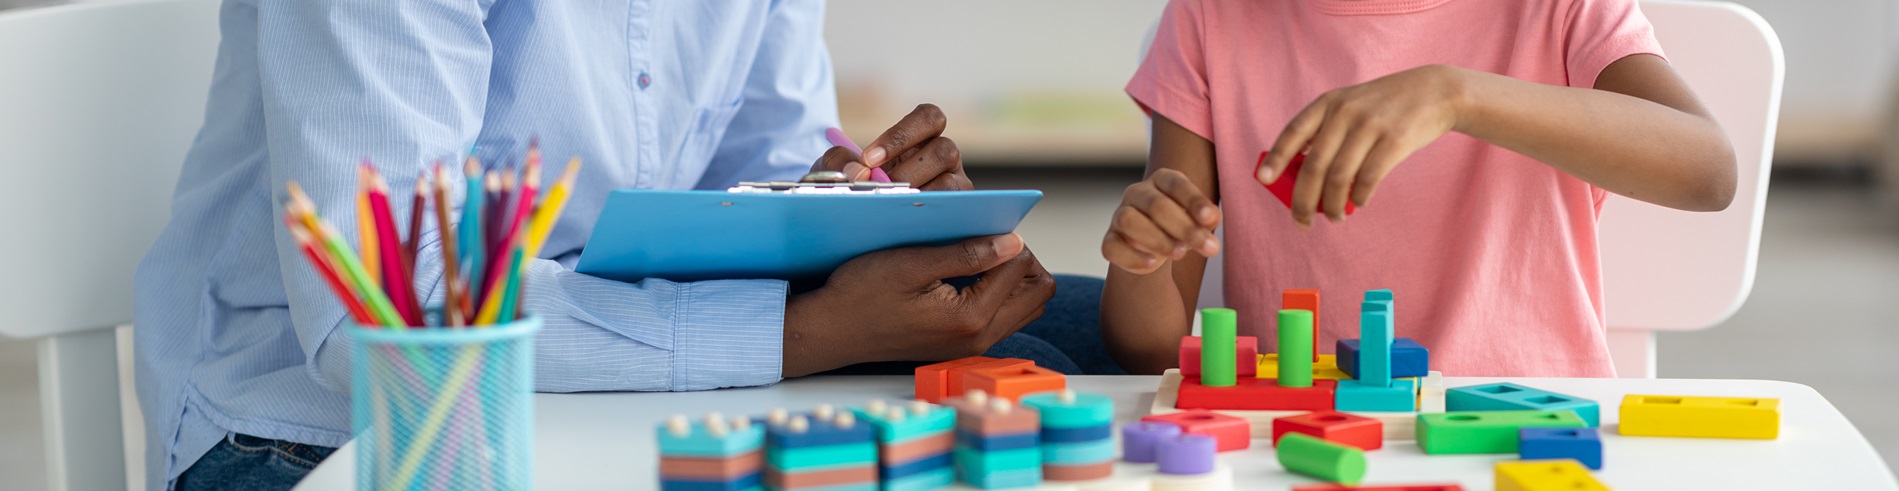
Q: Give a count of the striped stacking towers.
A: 5